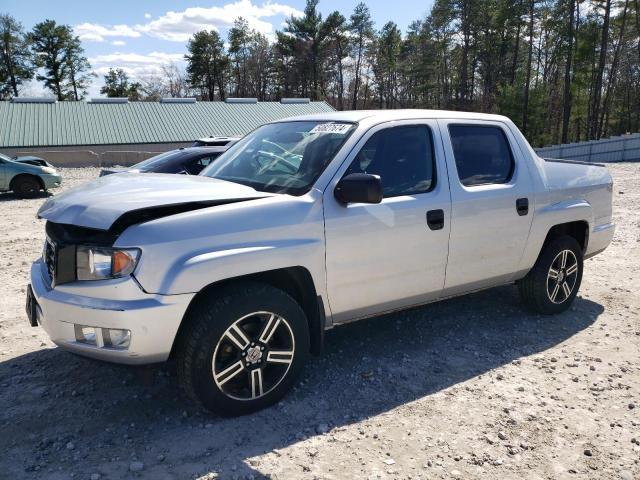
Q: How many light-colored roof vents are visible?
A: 5